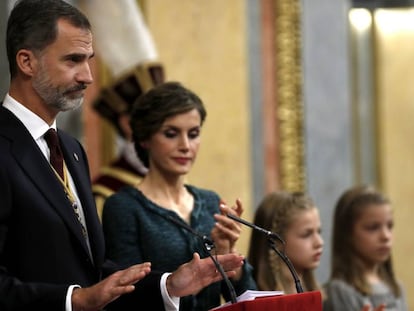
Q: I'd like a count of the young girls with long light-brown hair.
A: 2